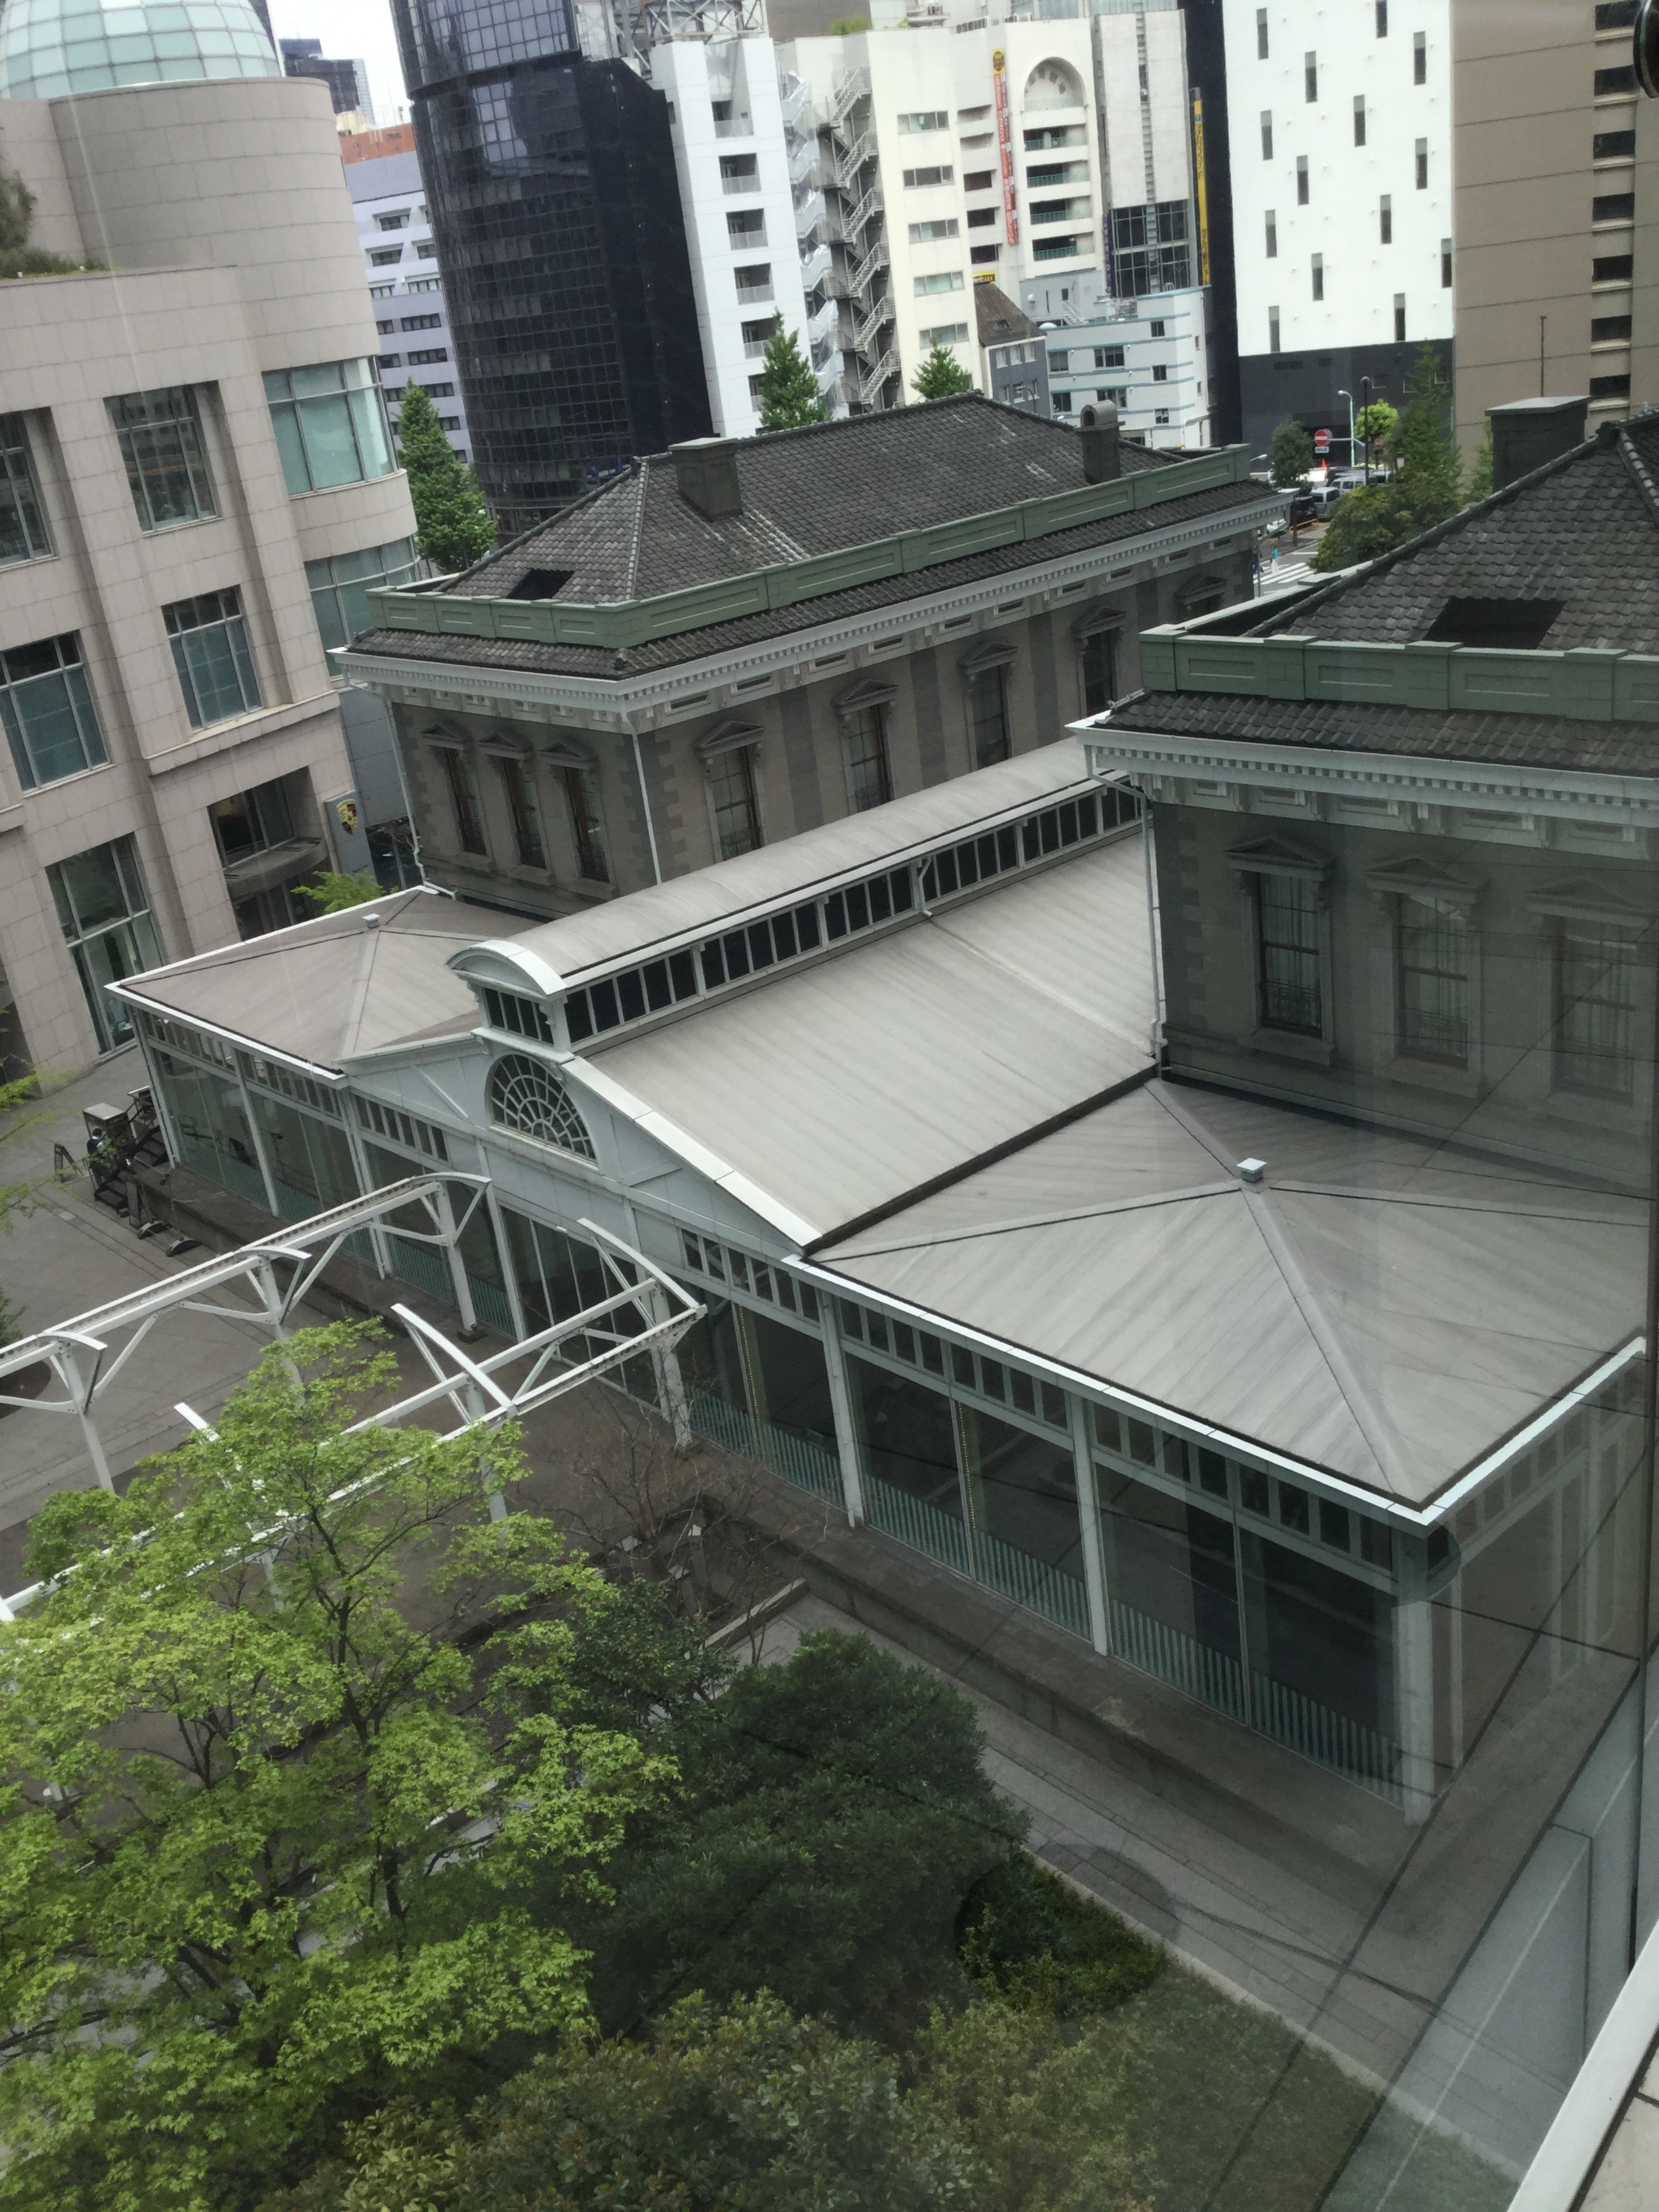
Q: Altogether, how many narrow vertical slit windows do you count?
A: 14